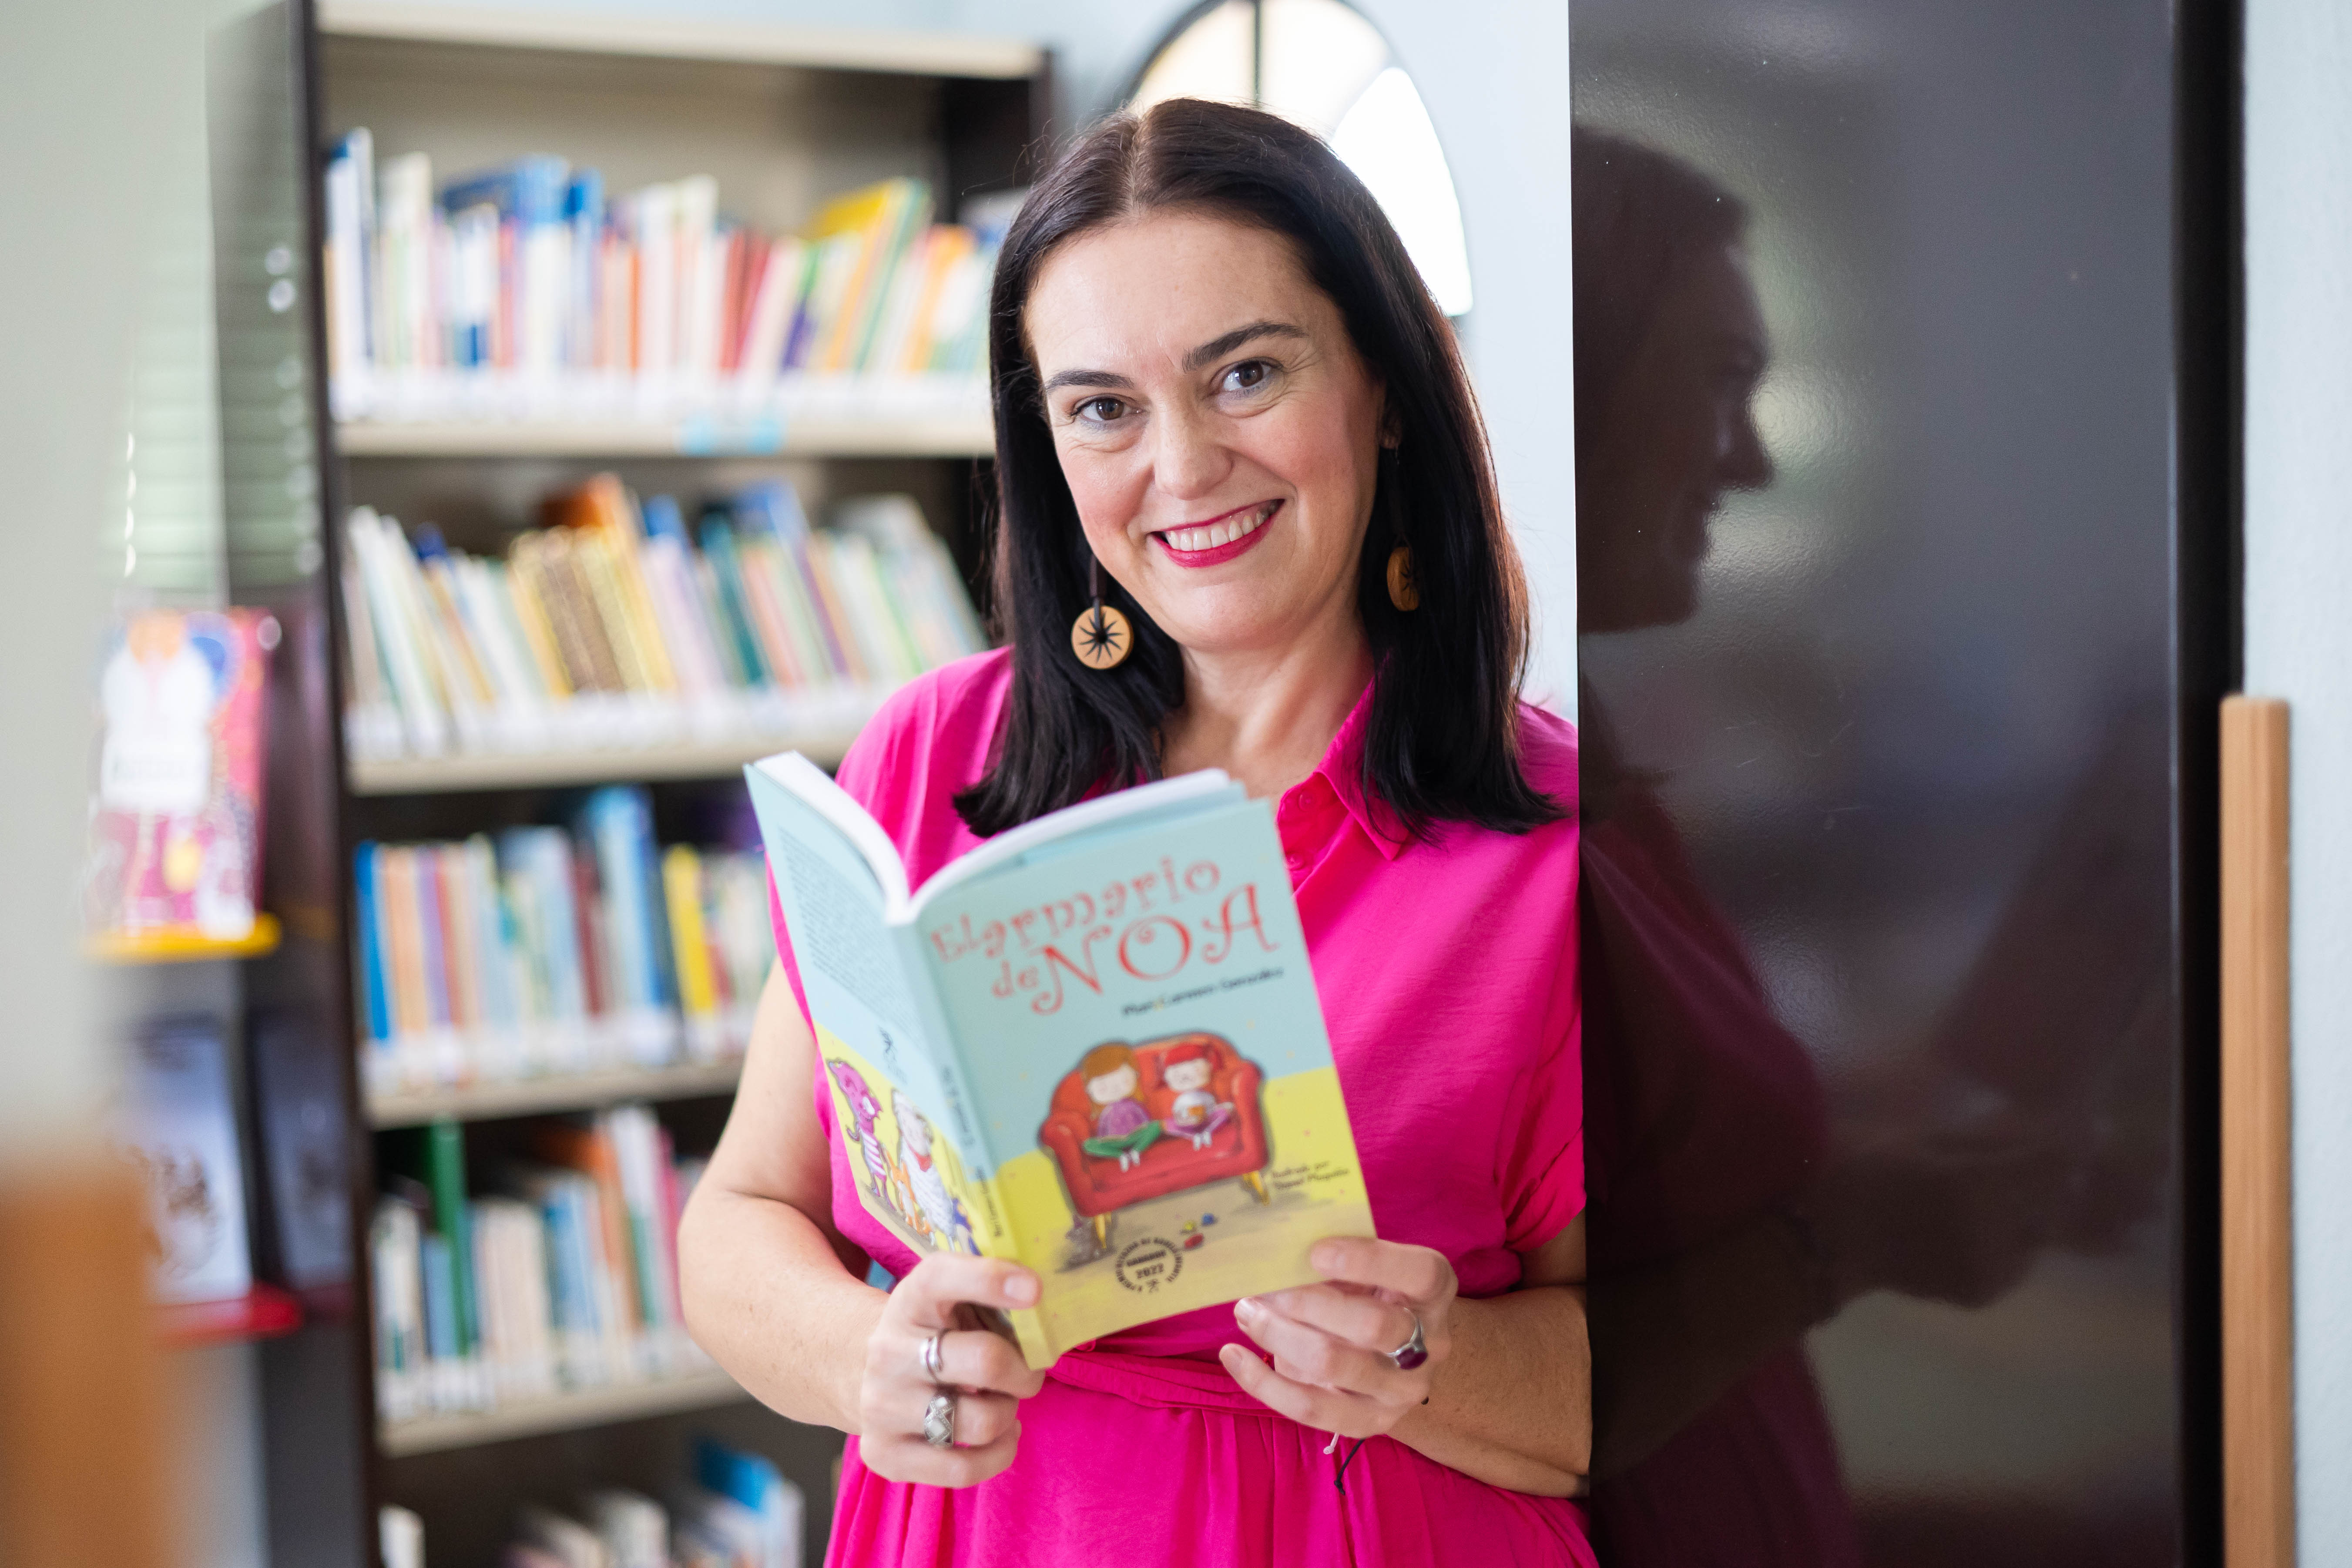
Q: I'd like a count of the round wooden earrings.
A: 2